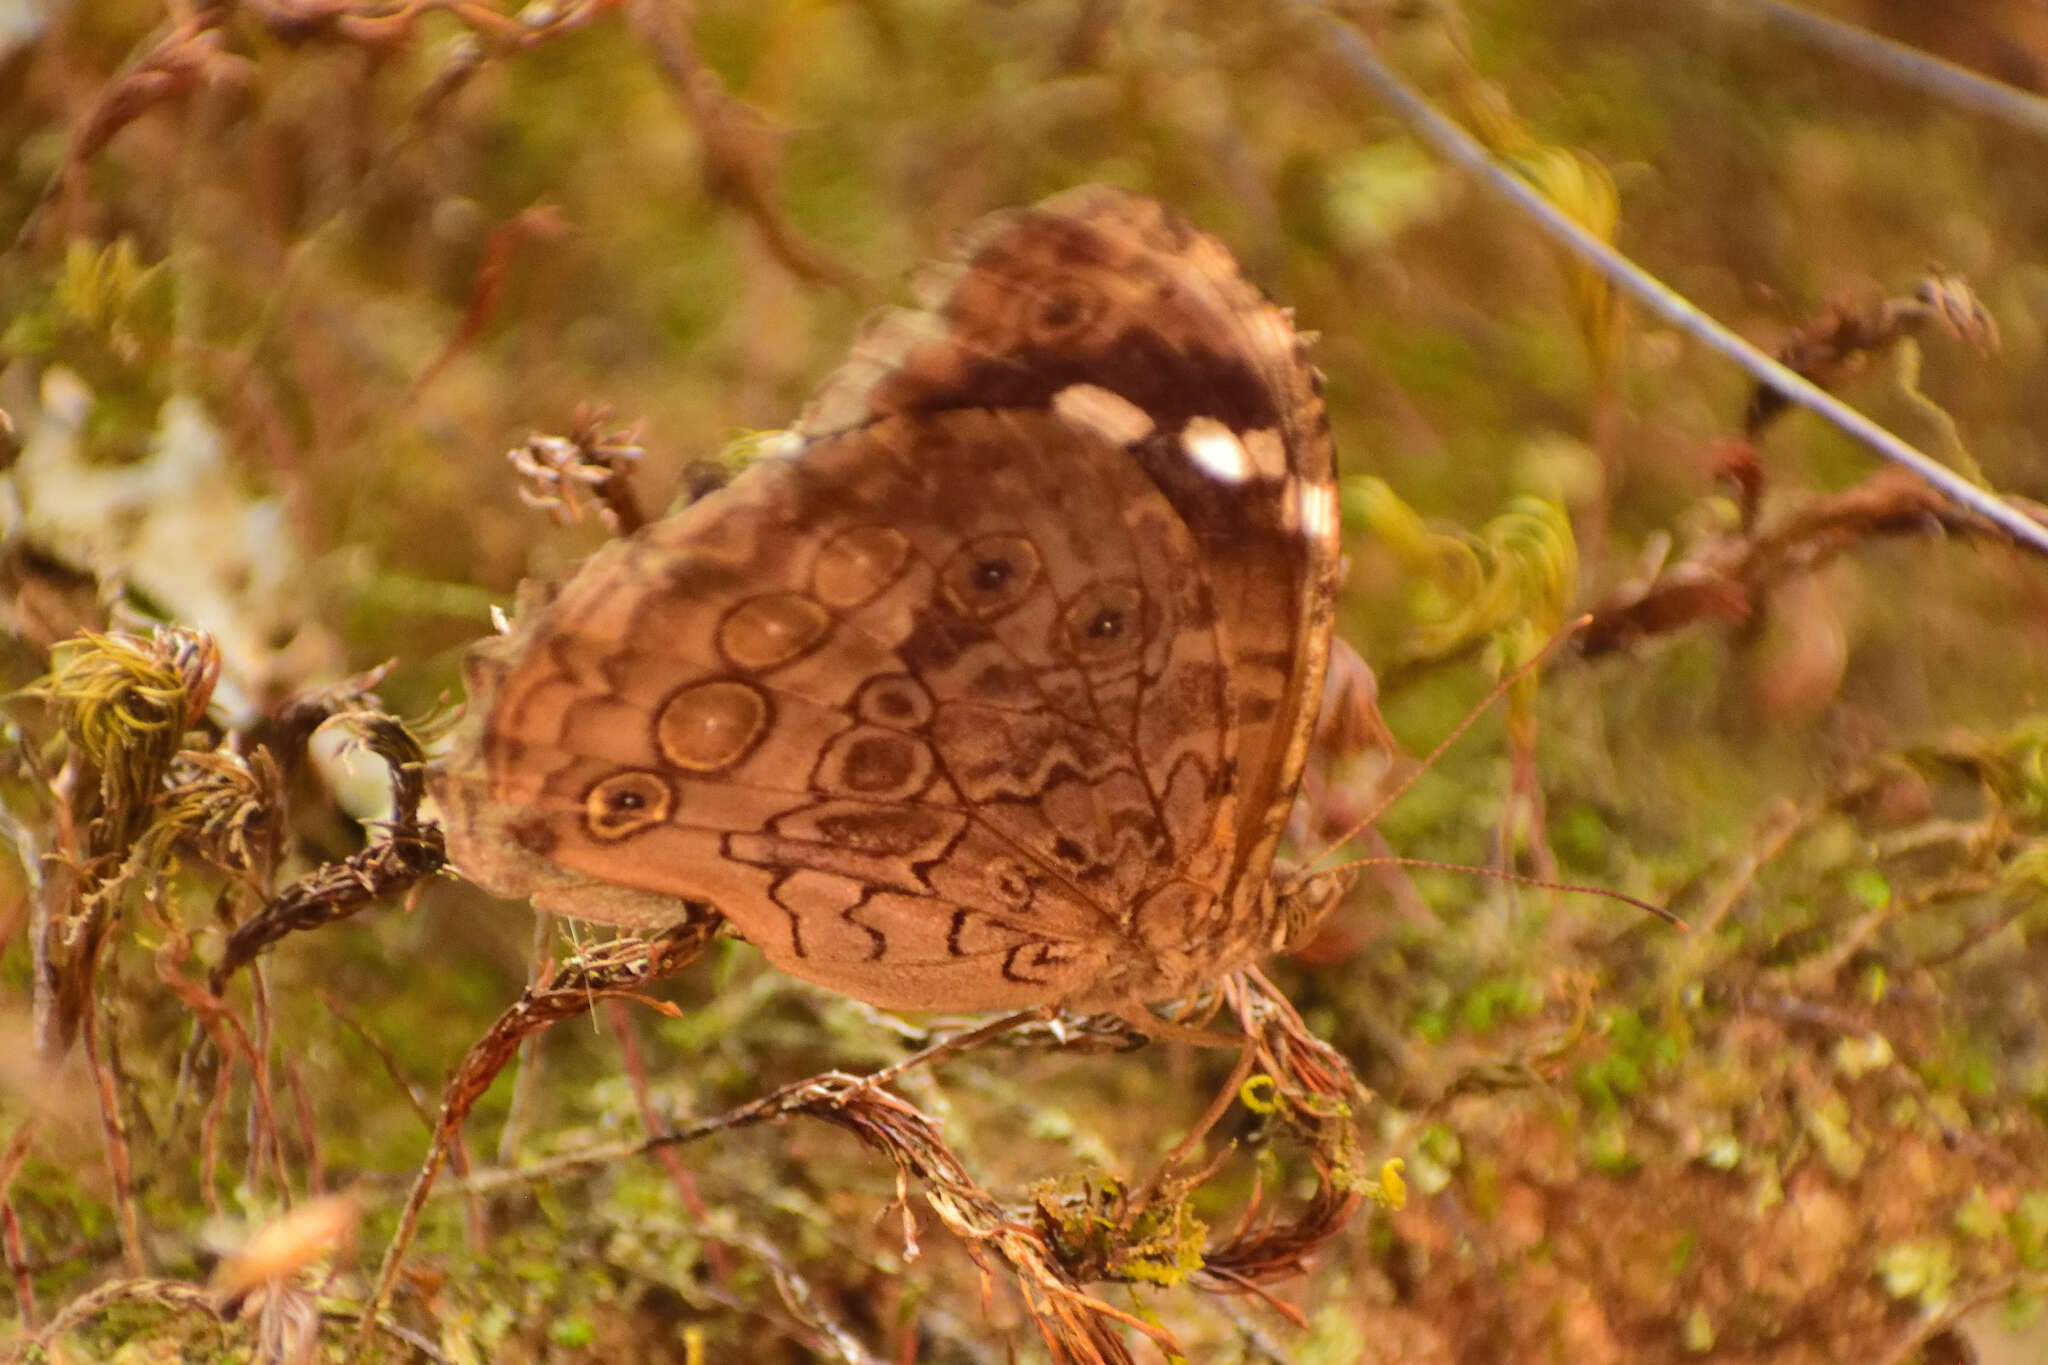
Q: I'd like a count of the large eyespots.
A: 6